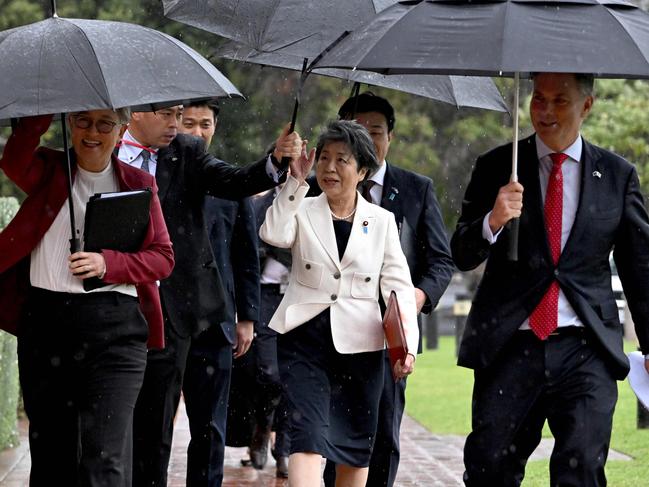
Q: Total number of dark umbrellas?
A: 4